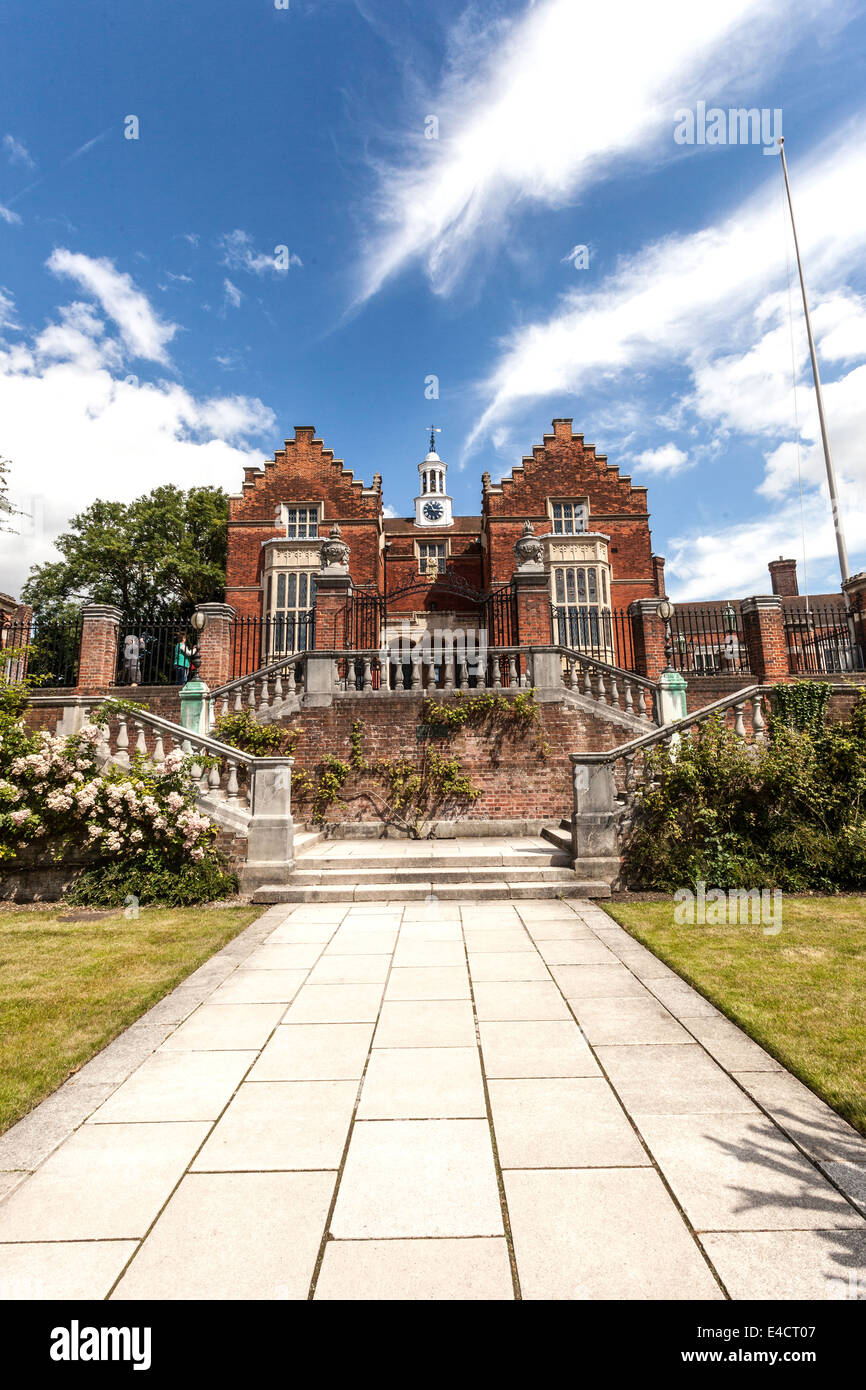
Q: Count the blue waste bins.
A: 0